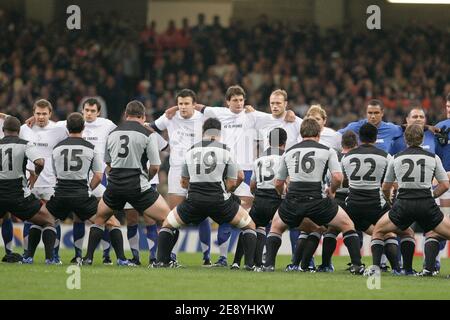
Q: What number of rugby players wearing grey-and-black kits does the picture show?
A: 9